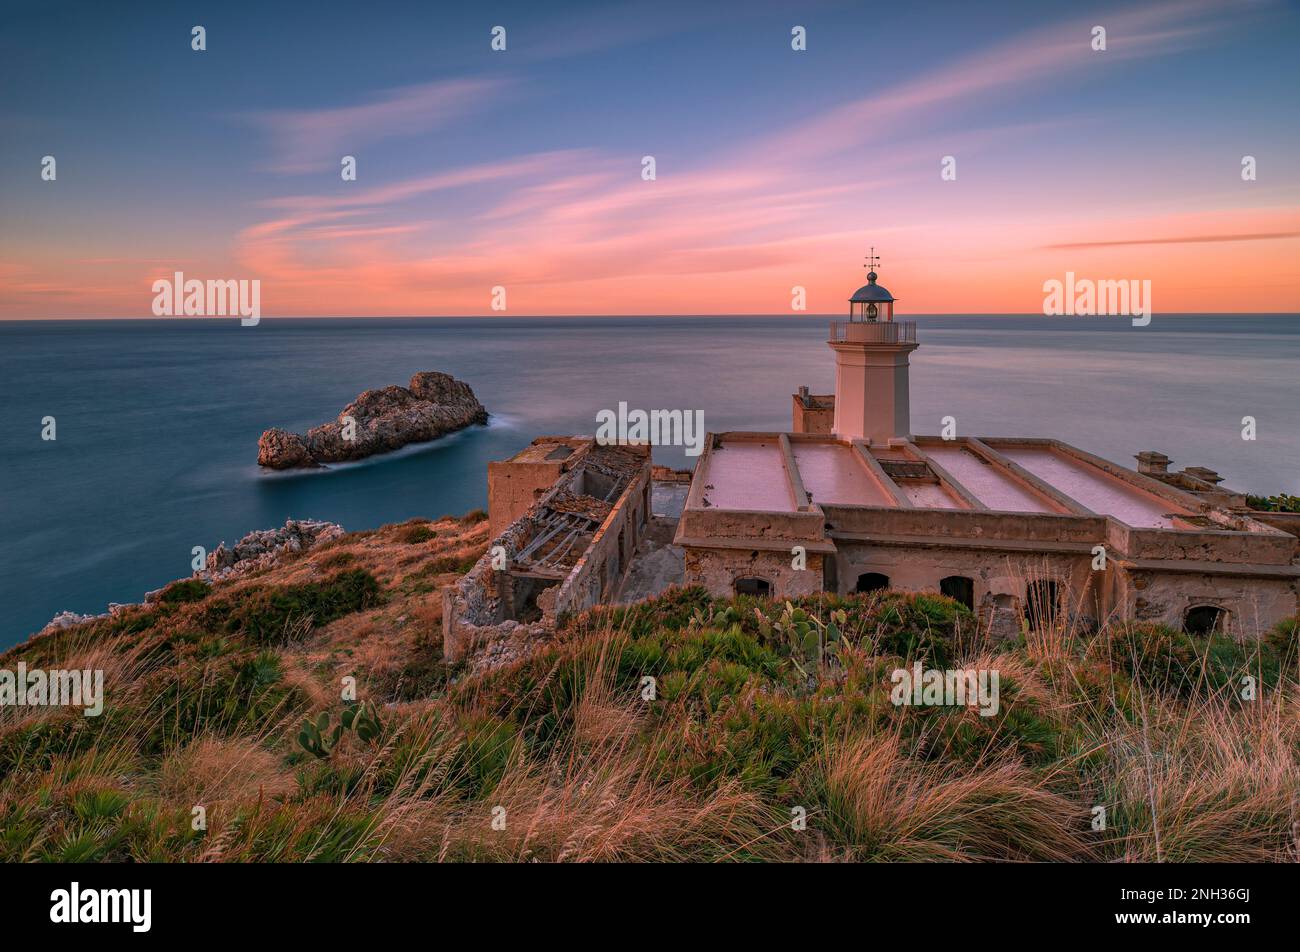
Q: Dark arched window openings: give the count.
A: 5